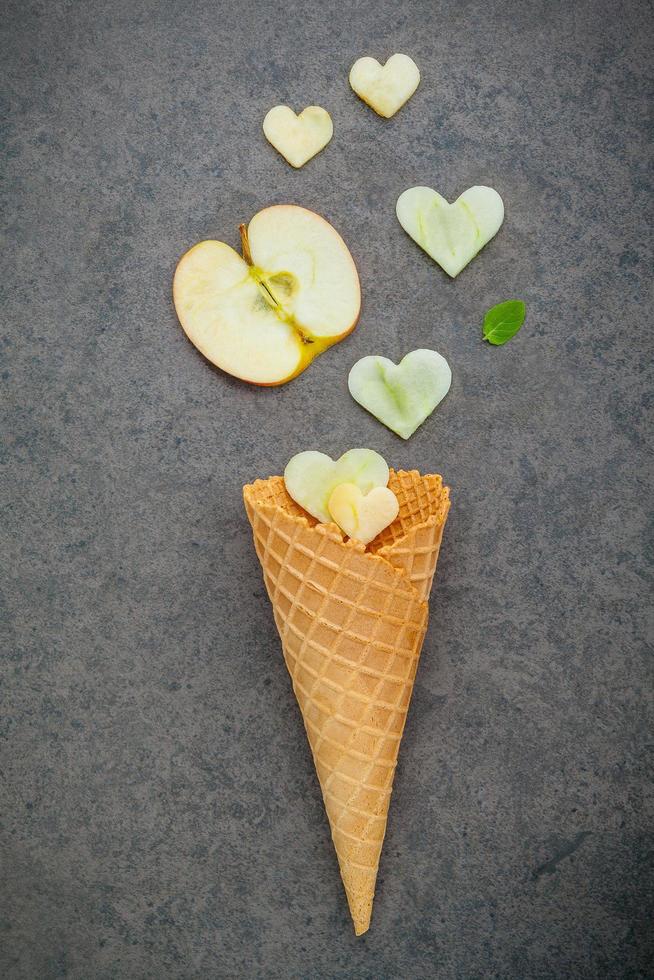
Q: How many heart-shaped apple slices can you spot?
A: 6